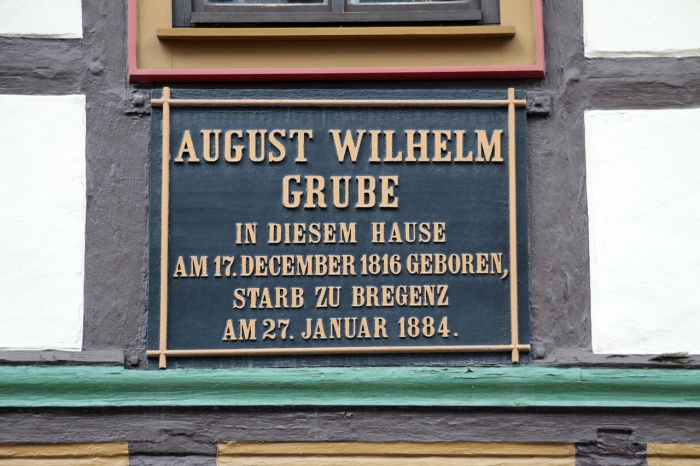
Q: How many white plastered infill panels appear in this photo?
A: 4